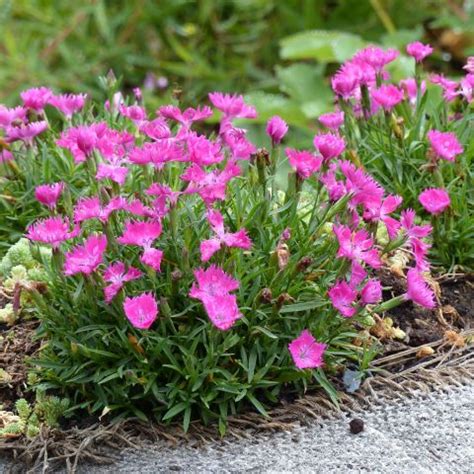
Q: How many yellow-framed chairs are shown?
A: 0